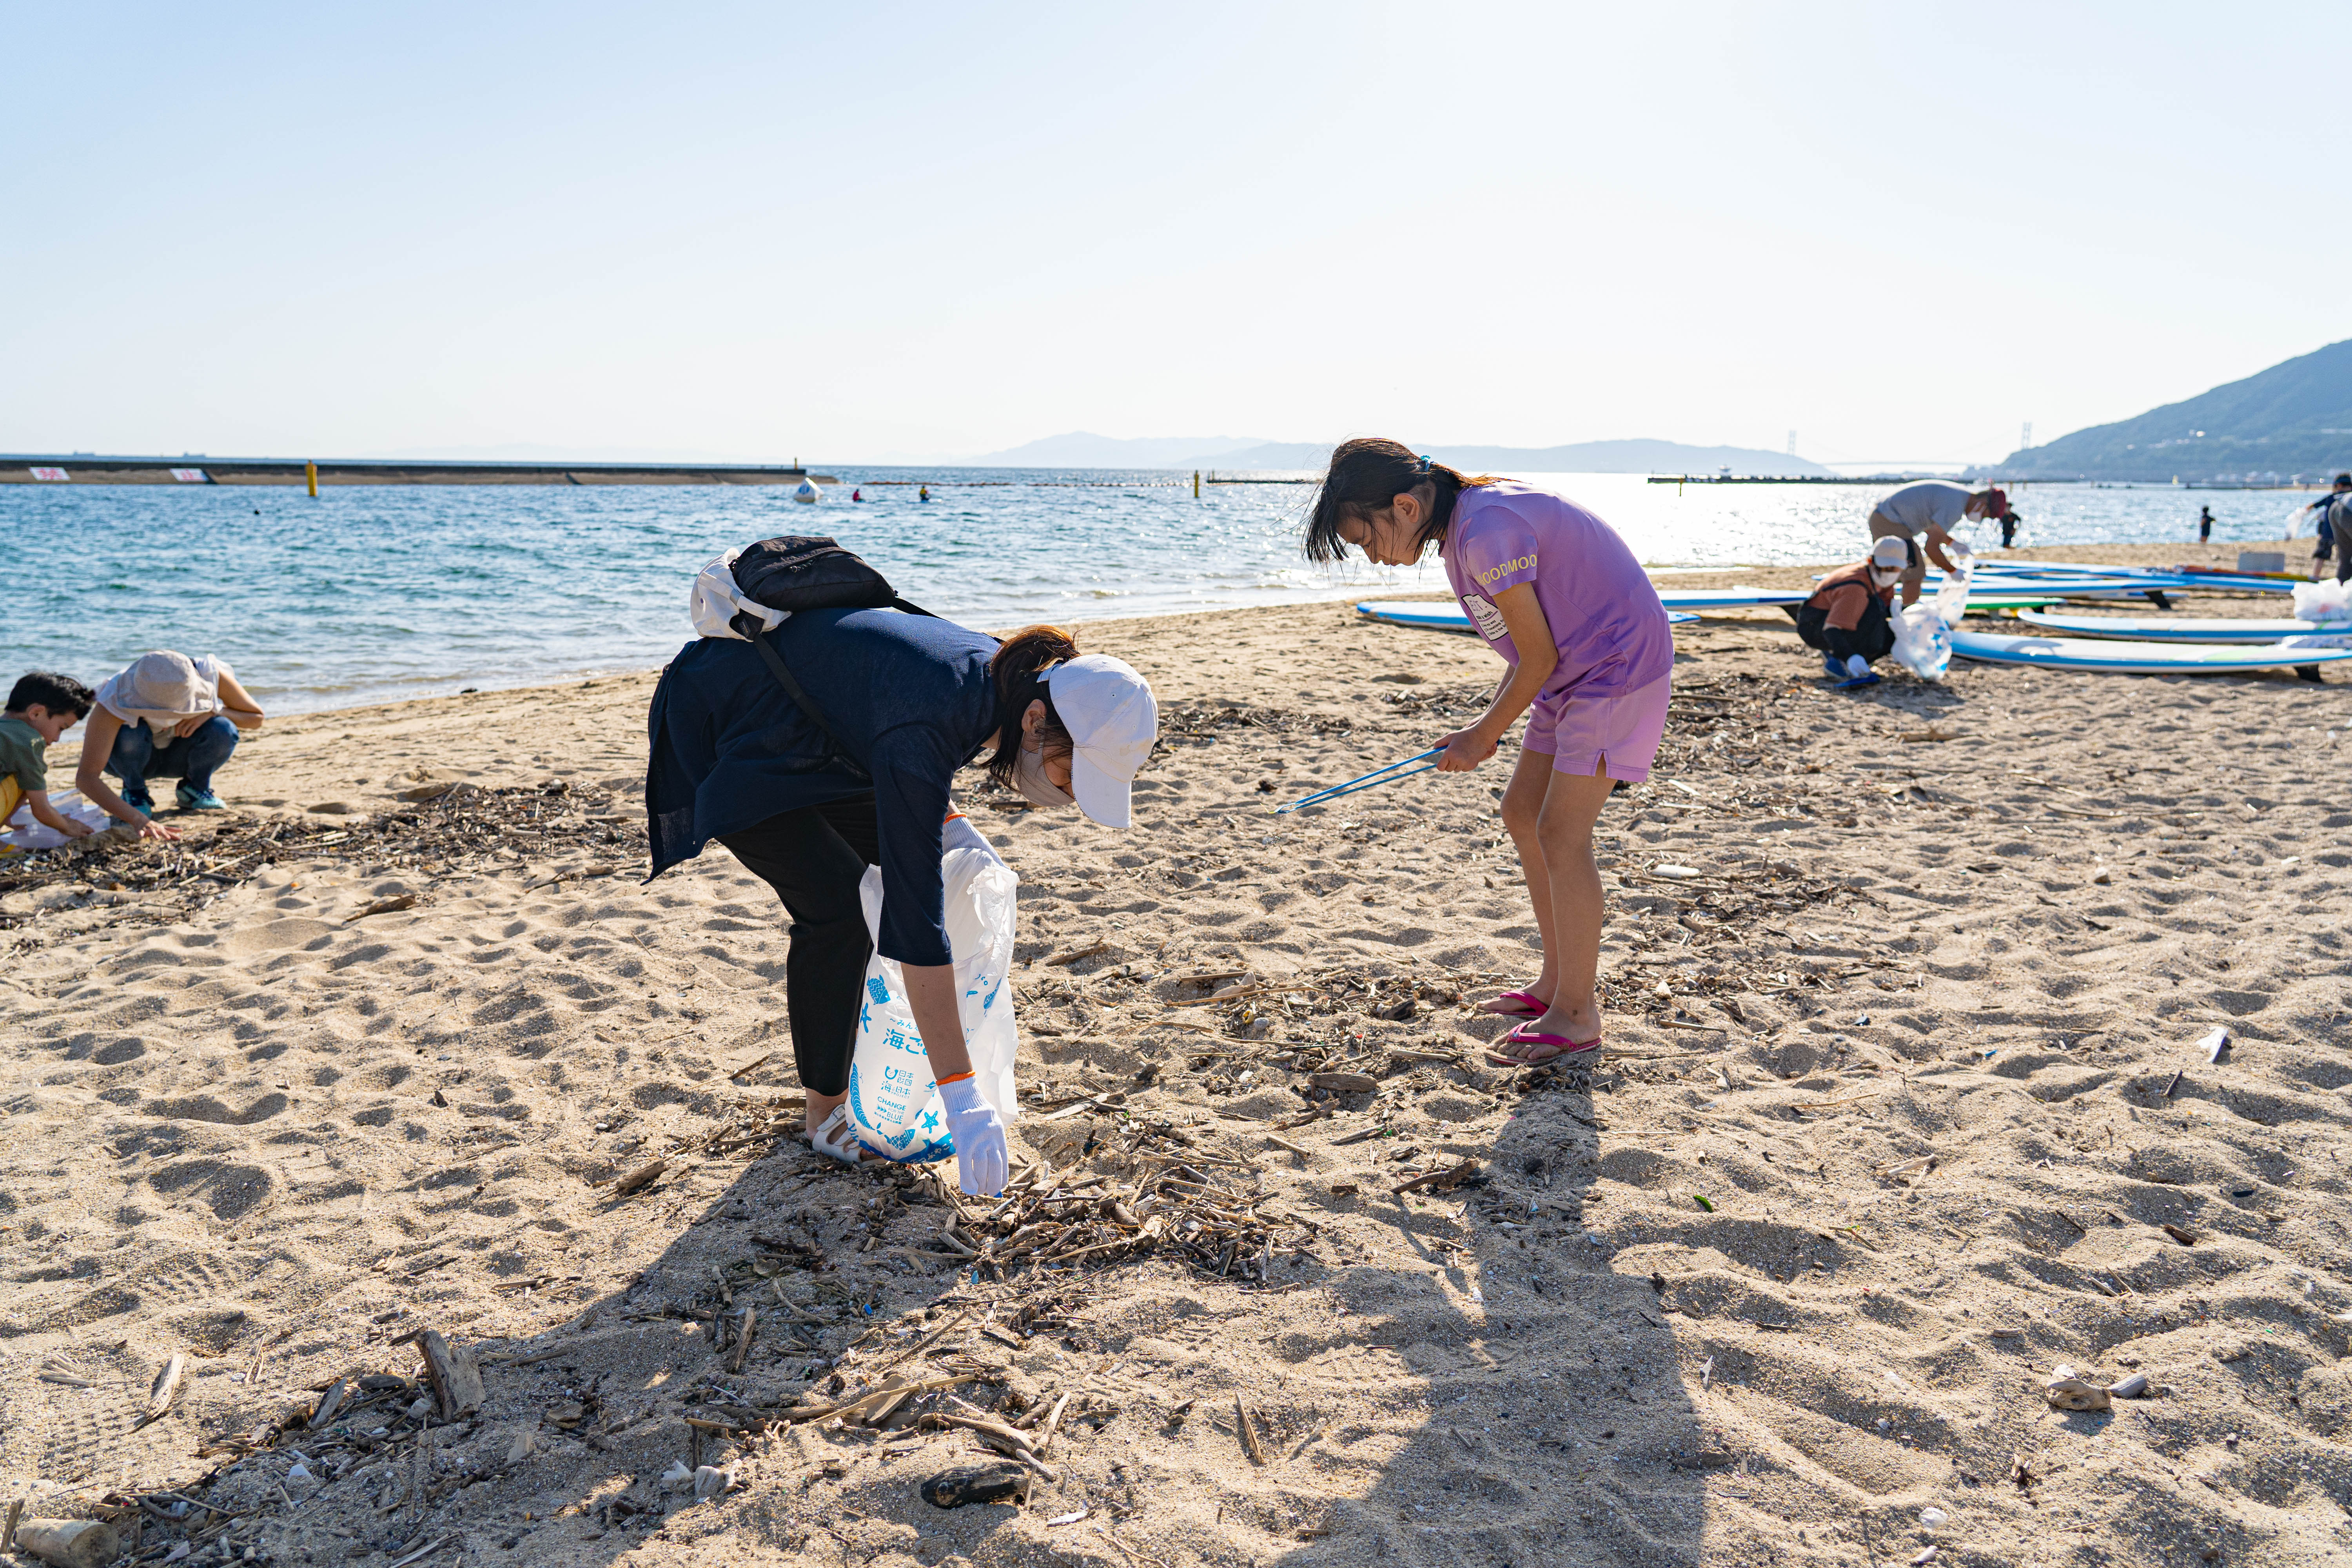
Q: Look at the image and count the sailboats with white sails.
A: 0